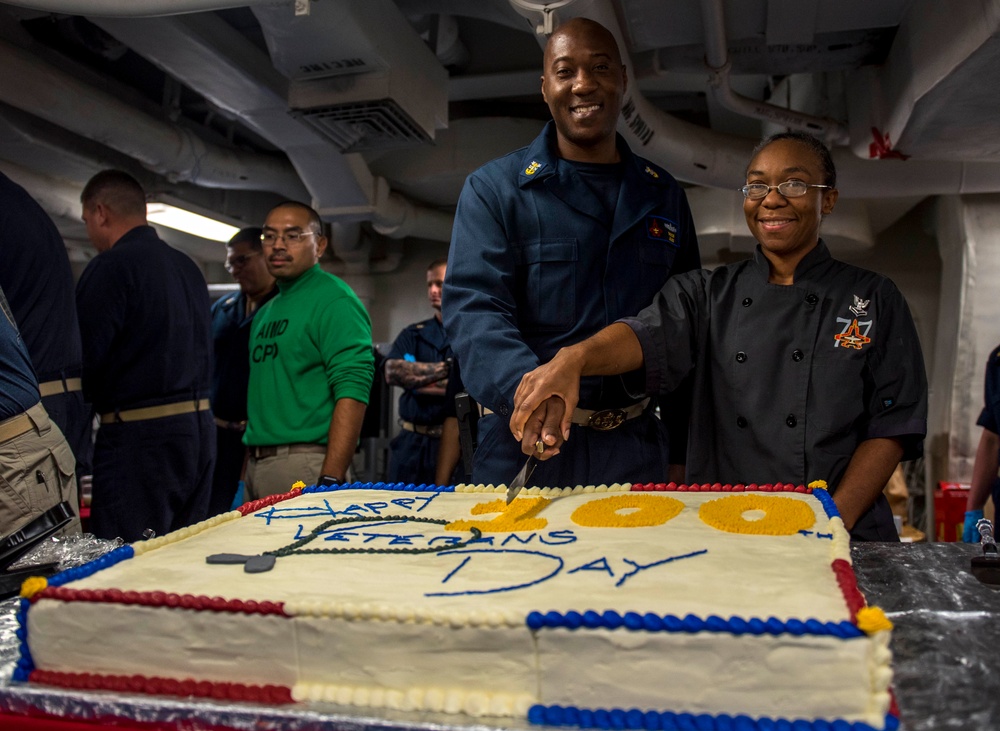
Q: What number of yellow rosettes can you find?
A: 4